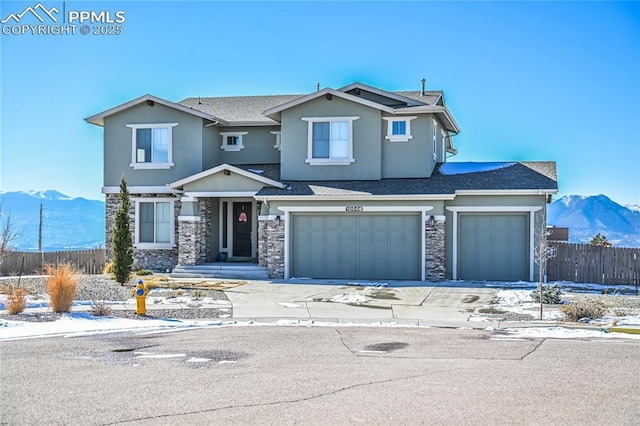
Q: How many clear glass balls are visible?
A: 0